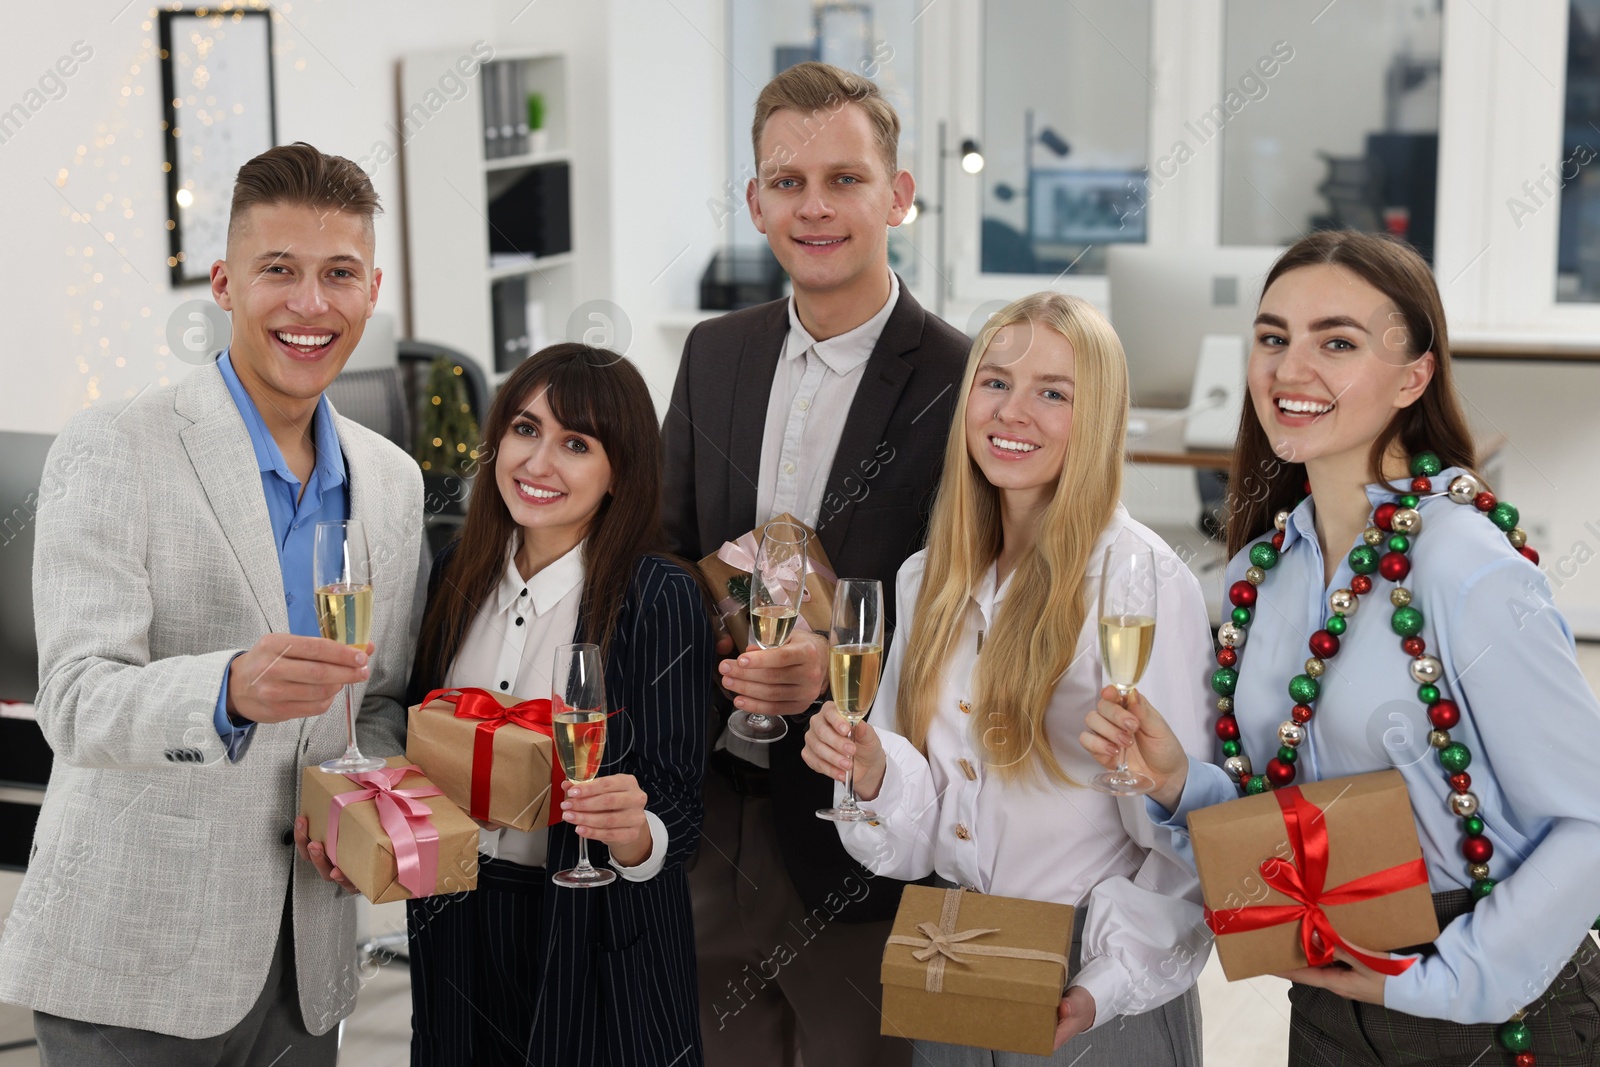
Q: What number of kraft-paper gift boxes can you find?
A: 5